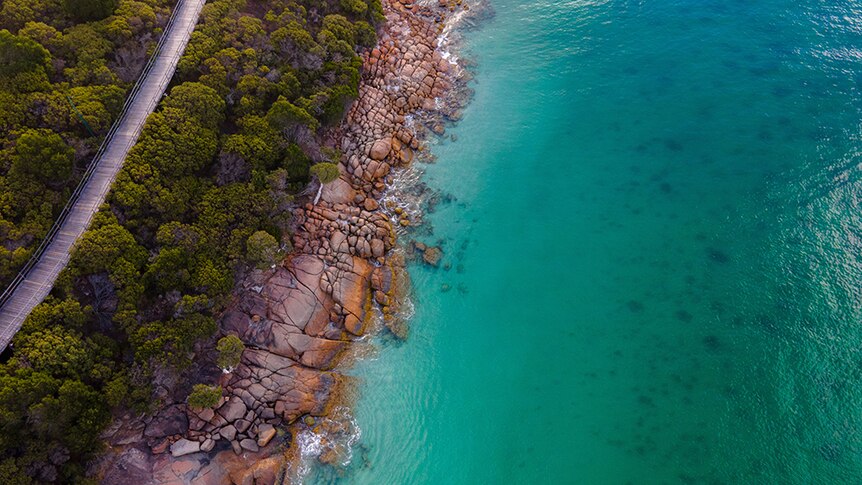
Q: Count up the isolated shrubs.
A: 2